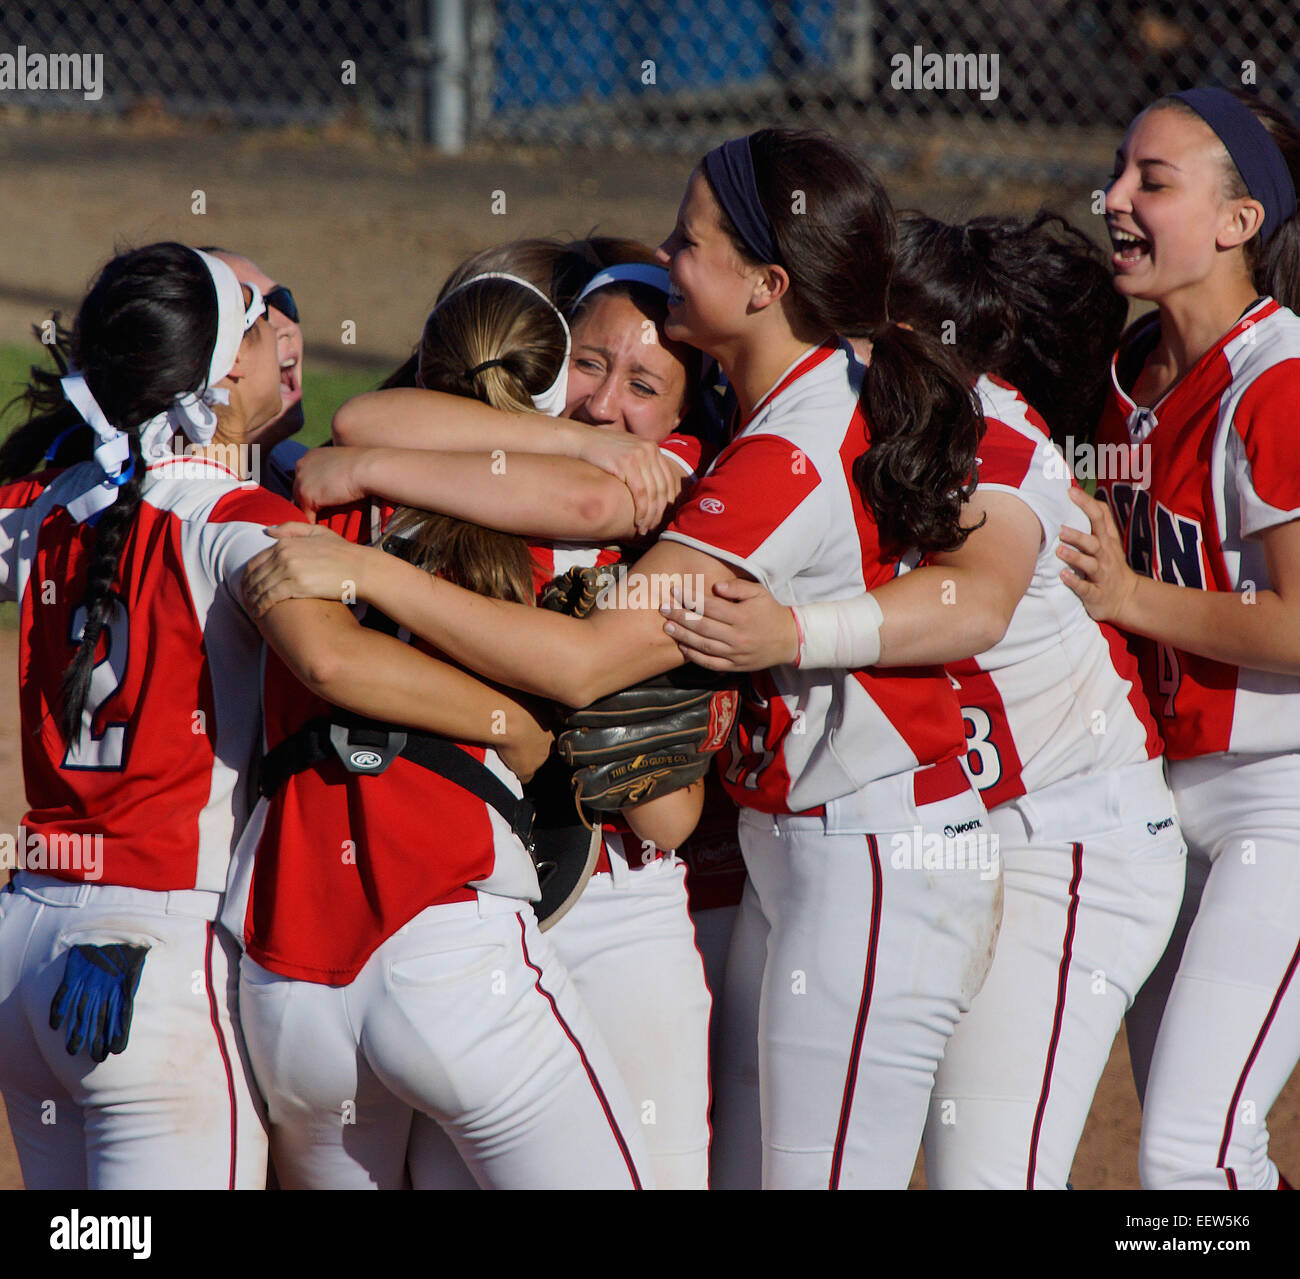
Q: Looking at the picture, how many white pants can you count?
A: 6